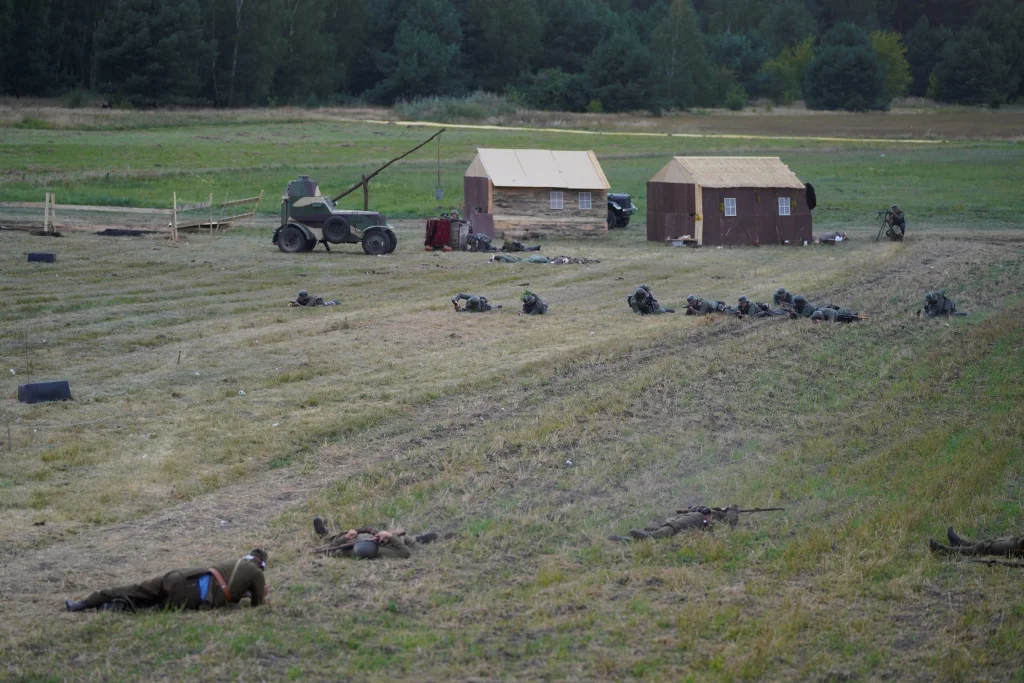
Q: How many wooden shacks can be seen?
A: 2